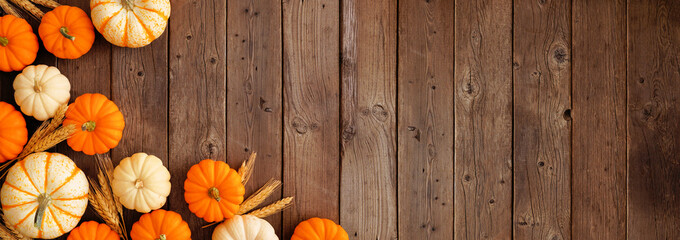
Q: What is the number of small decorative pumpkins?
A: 13